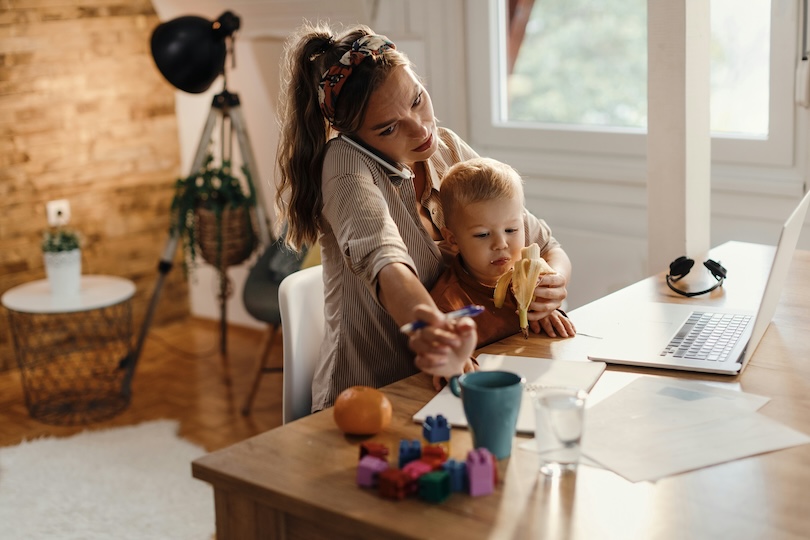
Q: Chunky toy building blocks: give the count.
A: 12